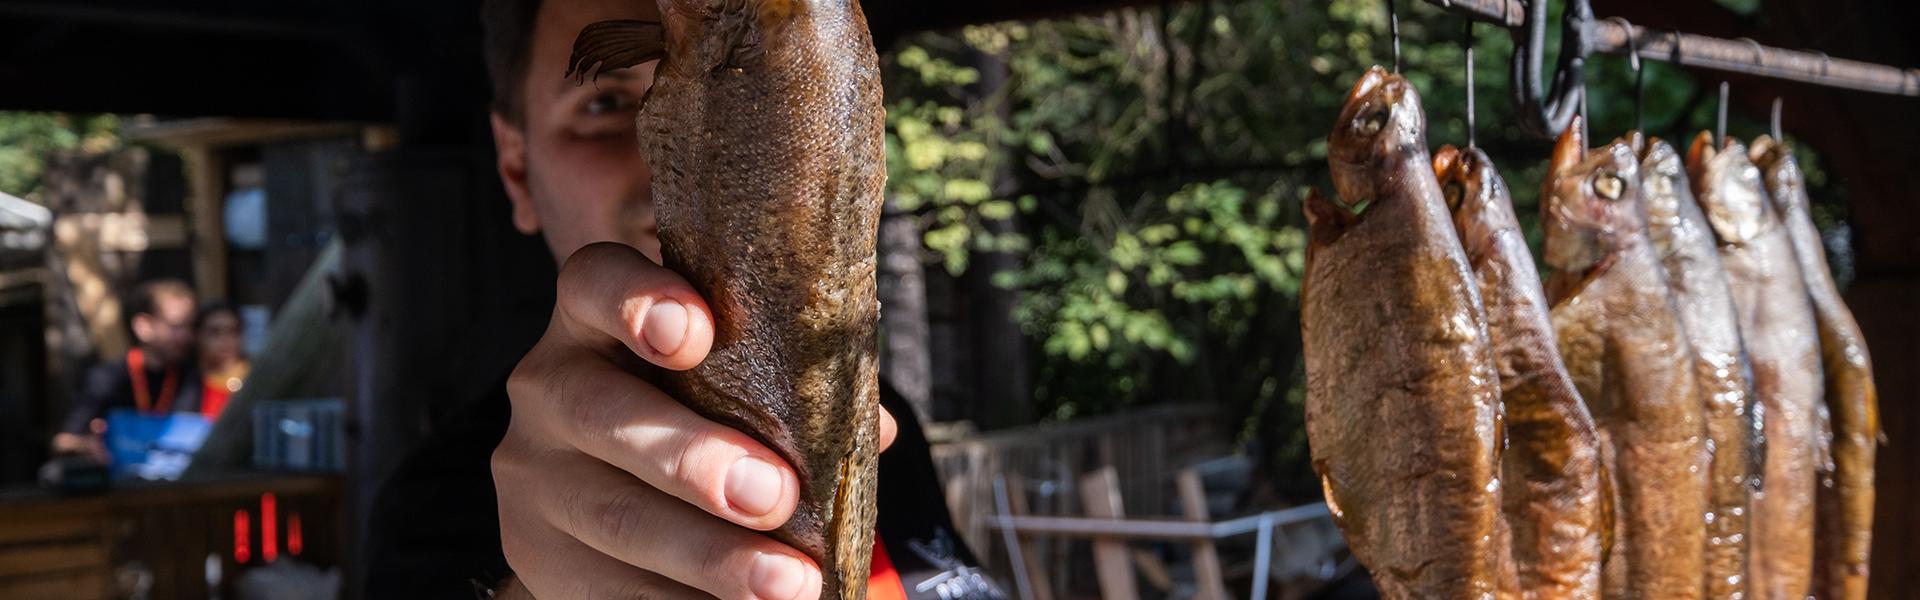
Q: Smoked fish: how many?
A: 7